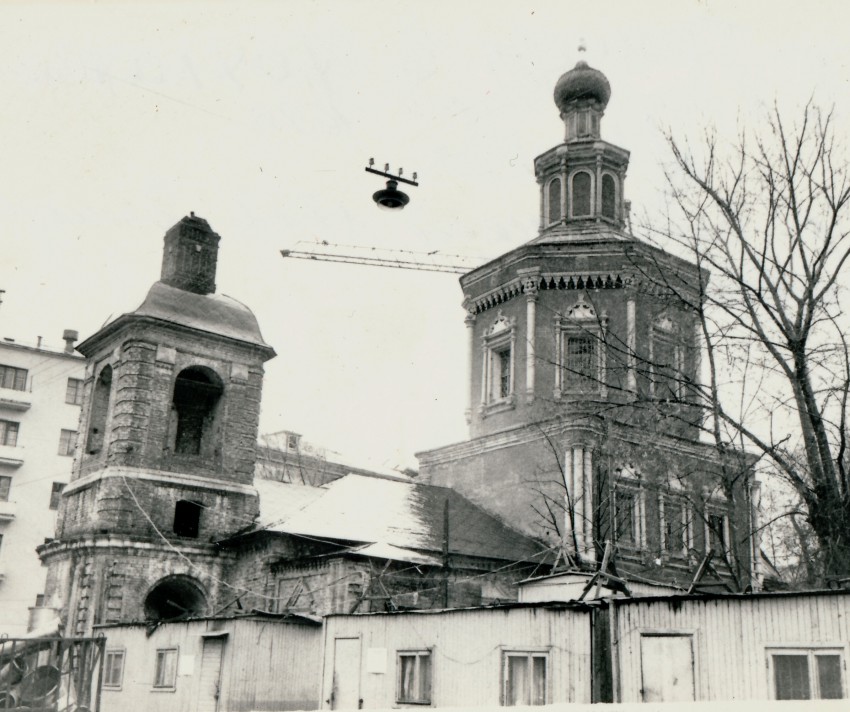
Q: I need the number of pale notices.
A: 2